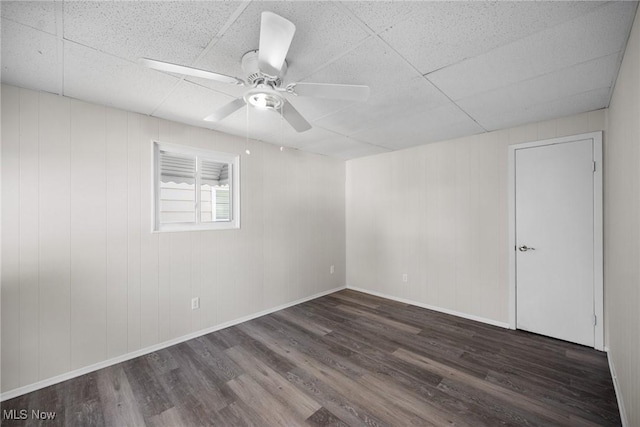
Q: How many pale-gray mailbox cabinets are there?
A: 0